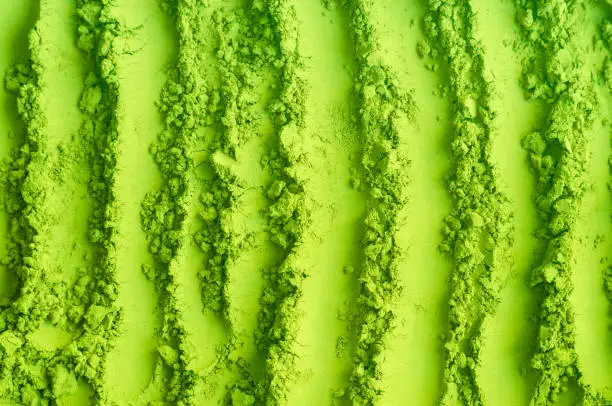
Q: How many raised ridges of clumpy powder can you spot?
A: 8